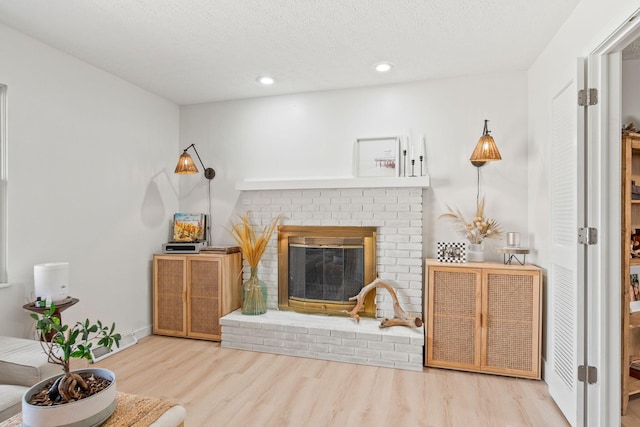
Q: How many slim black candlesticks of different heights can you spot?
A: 3